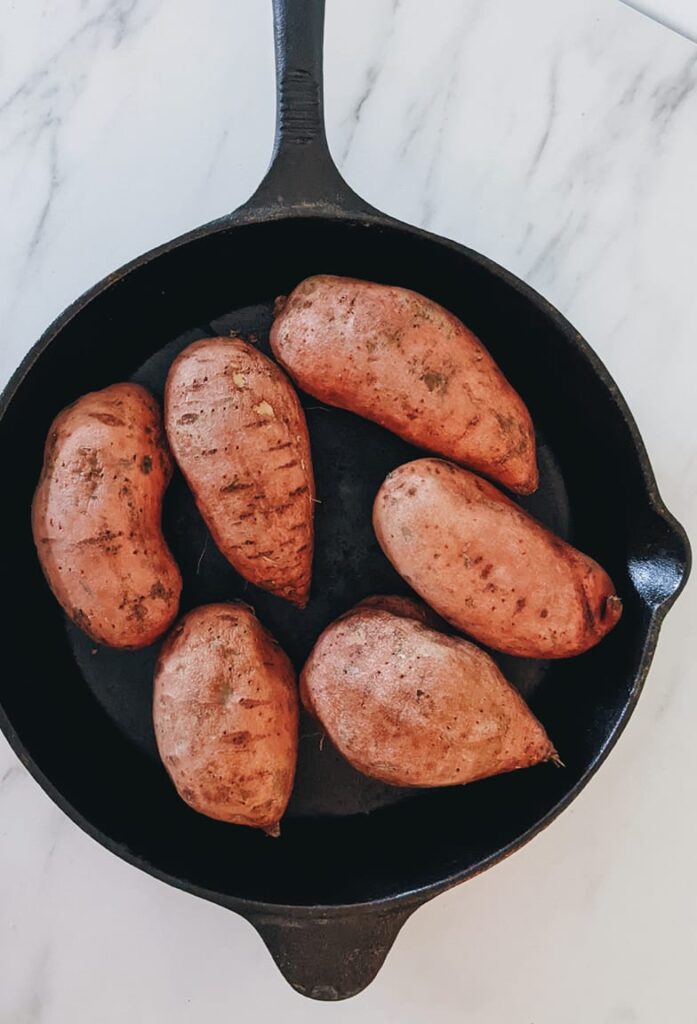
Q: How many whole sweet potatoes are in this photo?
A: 6